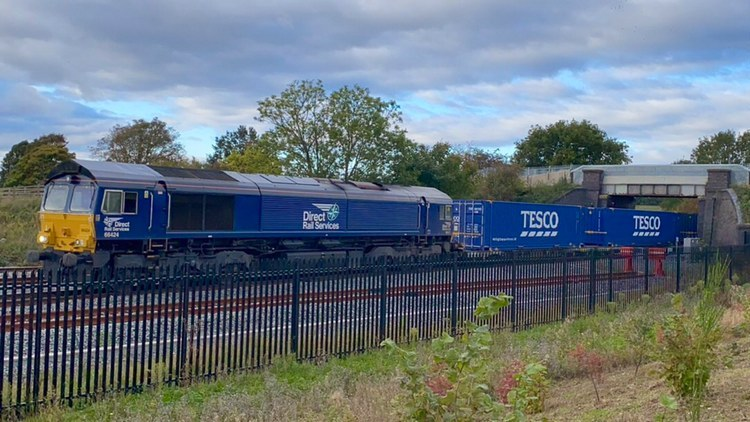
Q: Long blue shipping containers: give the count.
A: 2